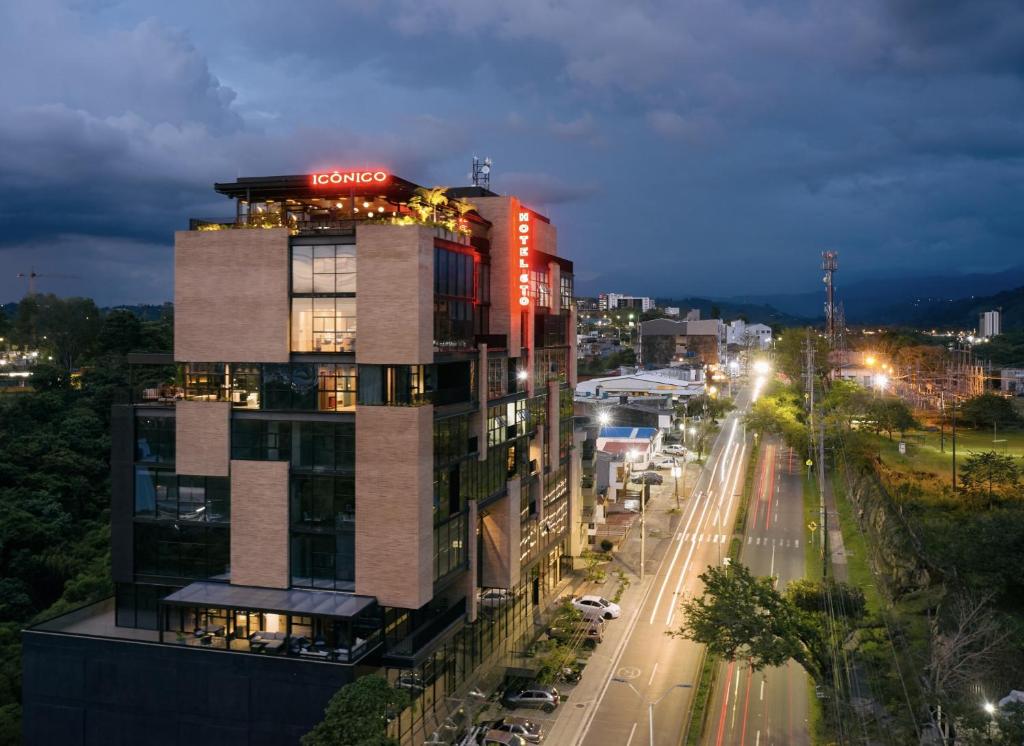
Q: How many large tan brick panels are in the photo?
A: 5